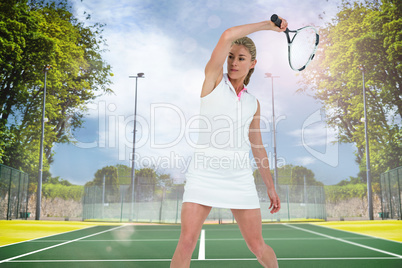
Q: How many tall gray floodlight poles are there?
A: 4